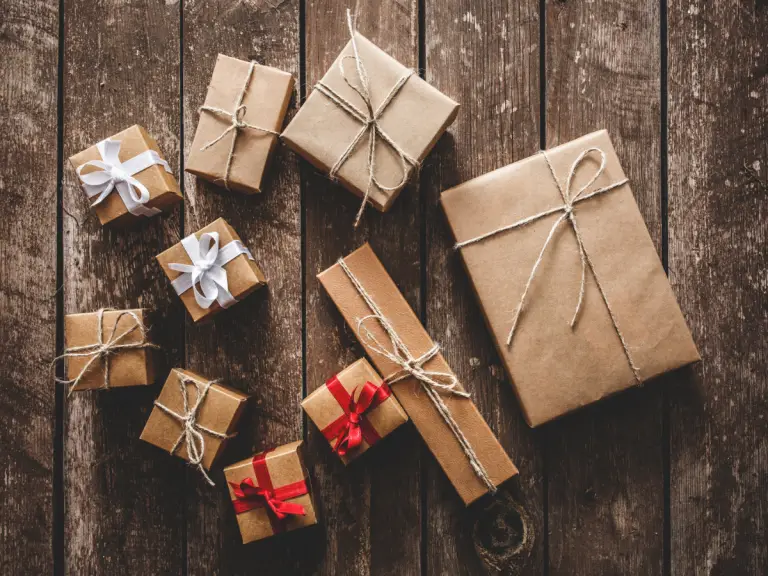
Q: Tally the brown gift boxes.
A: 10